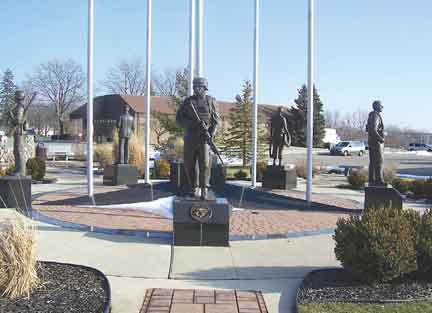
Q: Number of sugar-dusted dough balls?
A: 0